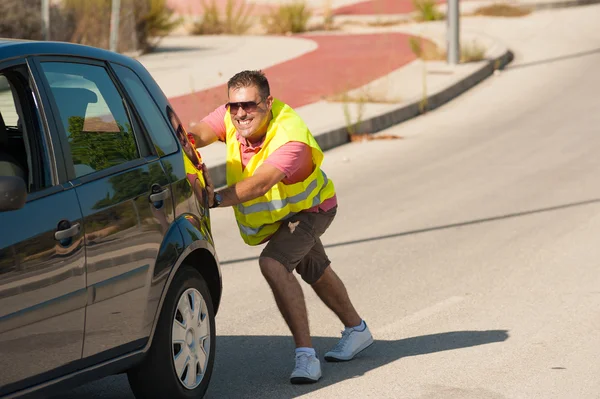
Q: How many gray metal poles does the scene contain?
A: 3